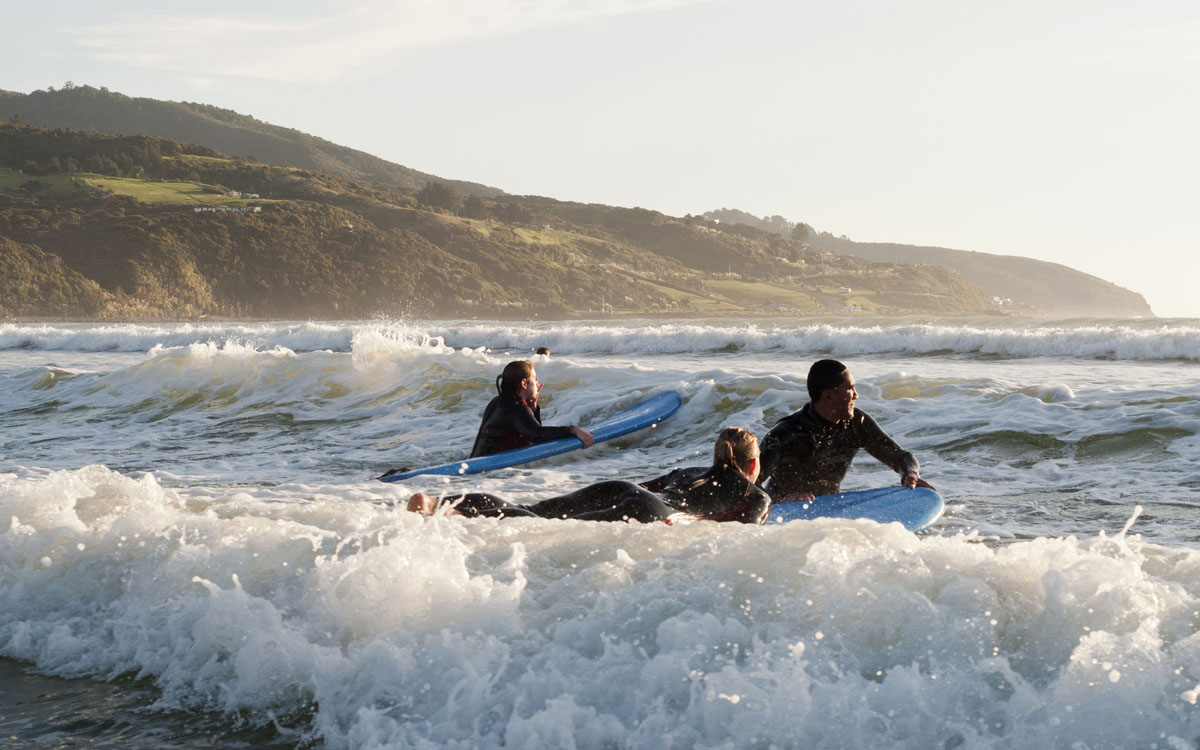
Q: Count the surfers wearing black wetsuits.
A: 3